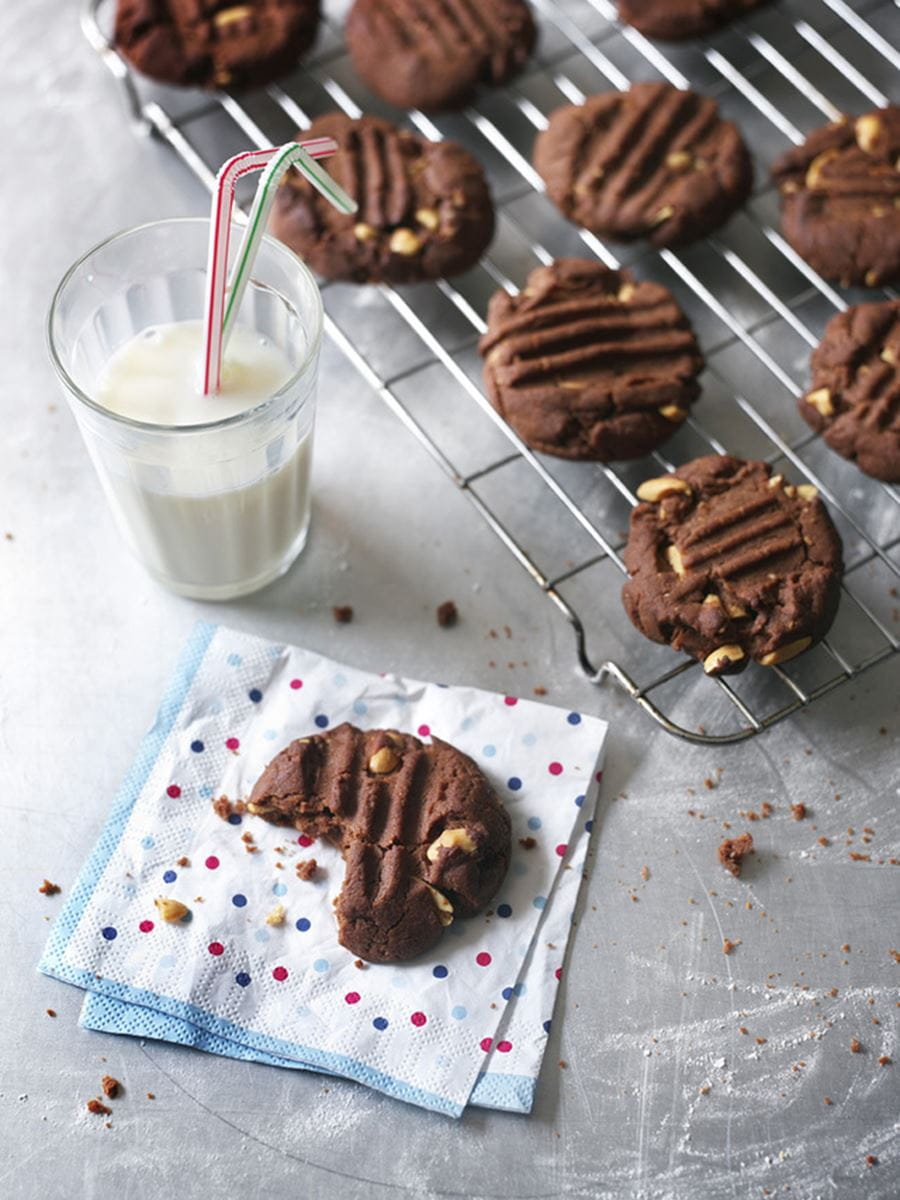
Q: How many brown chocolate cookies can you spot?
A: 10